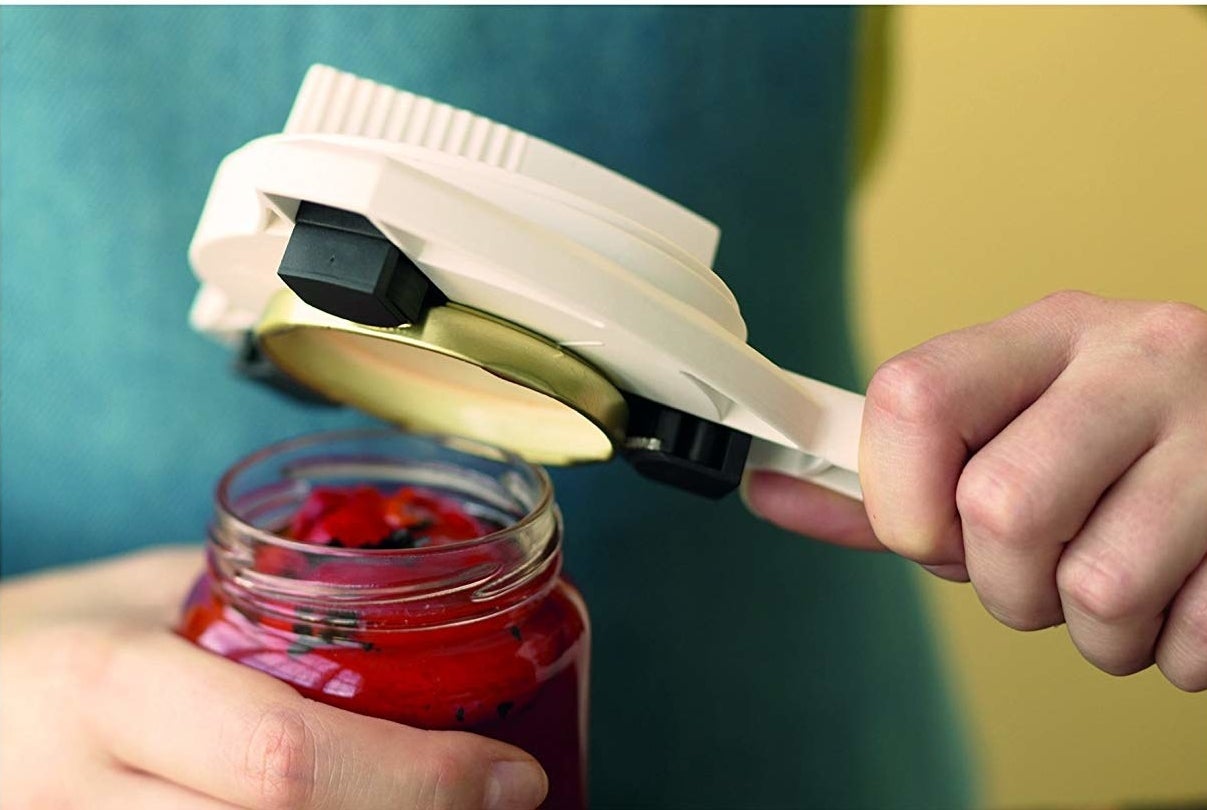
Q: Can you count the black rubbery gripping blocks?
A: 3